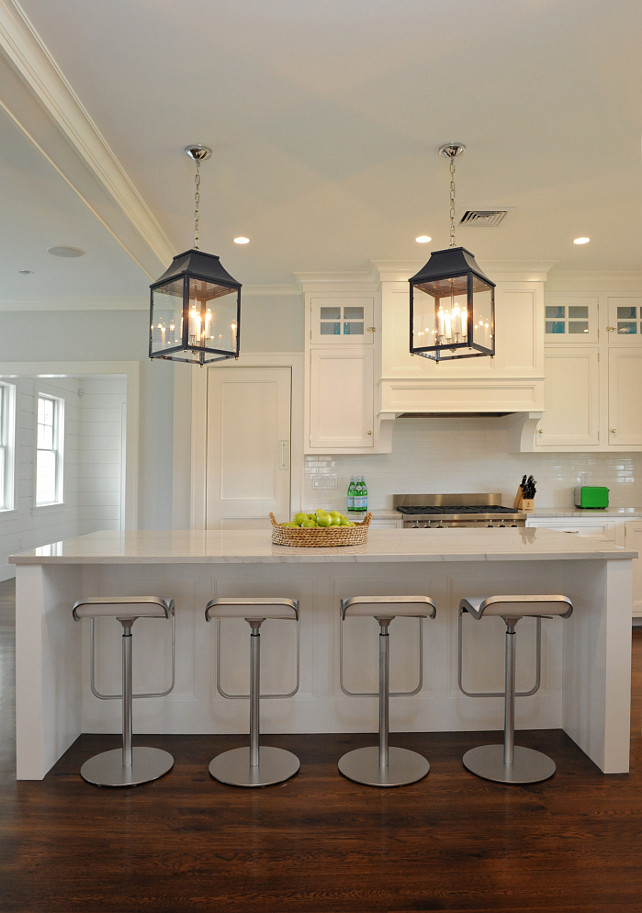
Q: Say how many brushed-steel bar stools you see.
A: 4